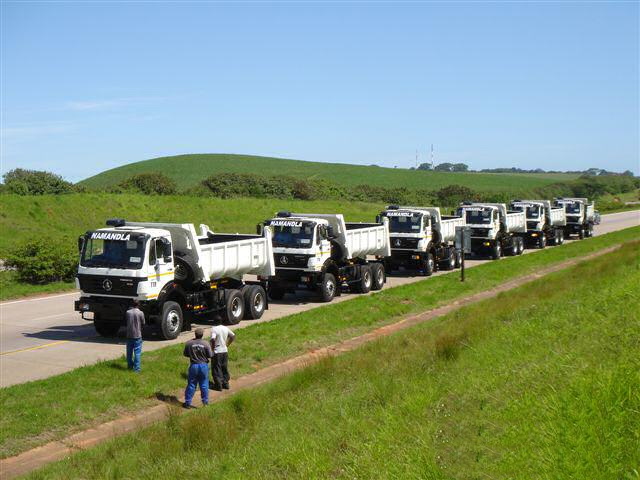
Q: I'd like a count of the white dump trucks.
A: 6